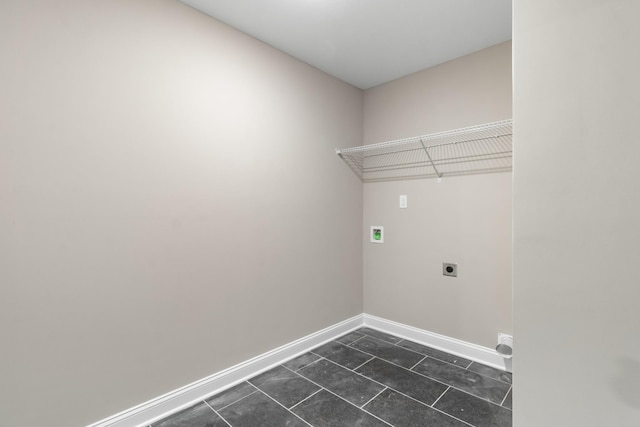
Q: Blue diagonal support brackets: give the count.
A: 0